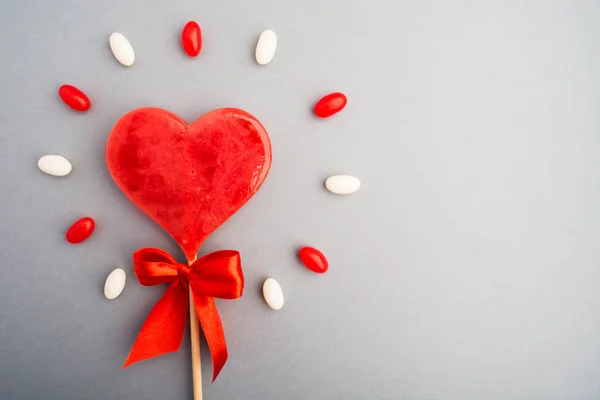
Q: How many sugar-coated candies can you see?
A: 11